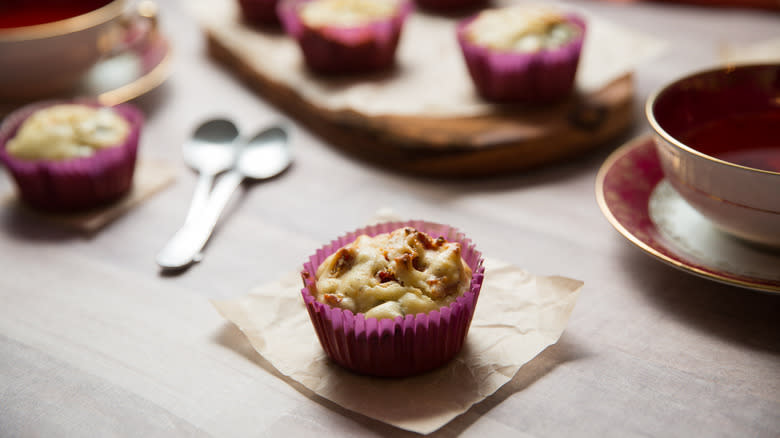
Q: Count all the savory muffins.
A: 6